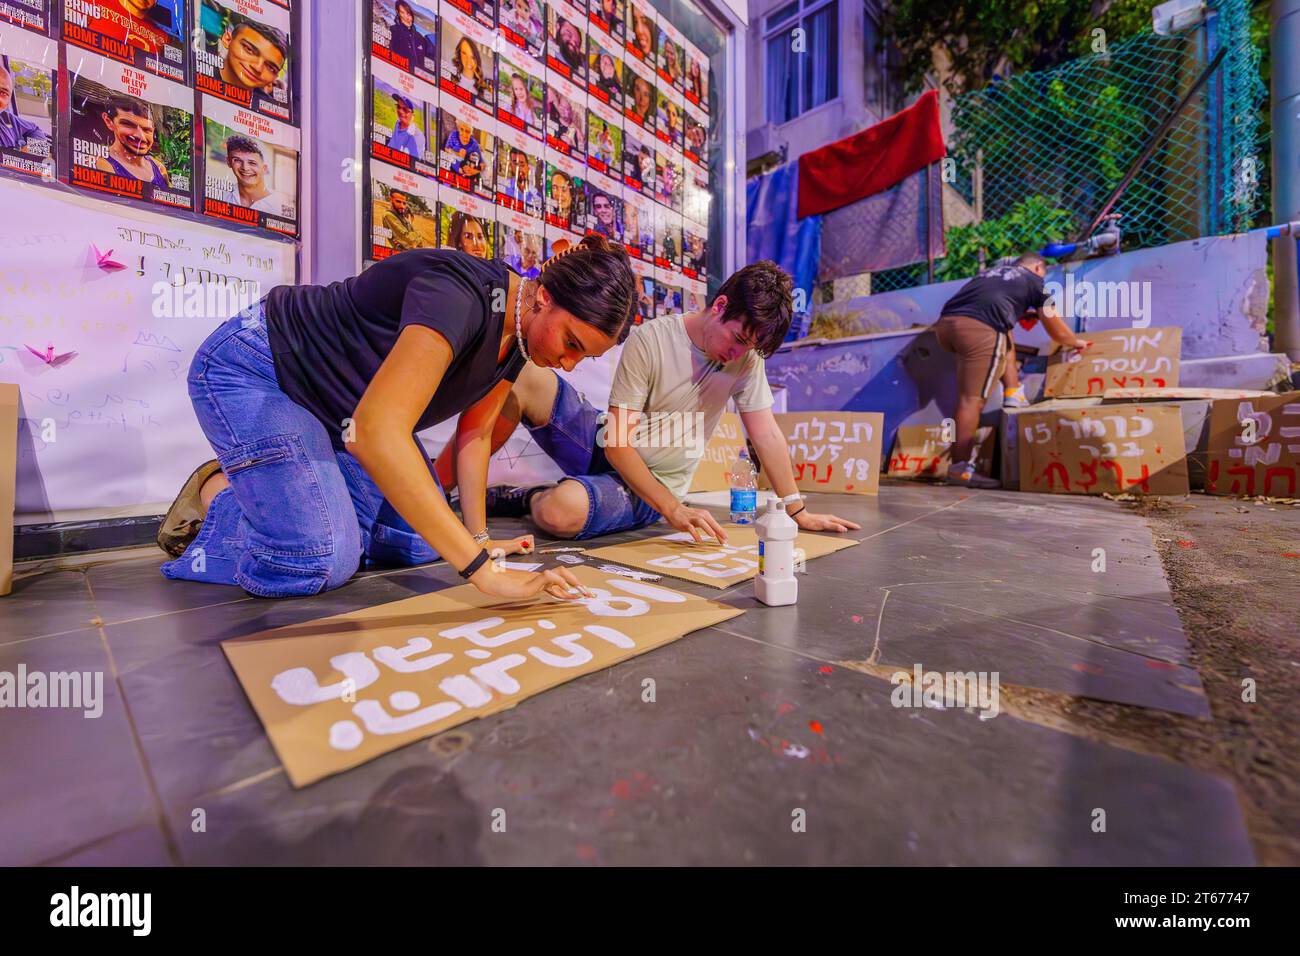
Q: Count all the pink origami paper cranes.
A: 2